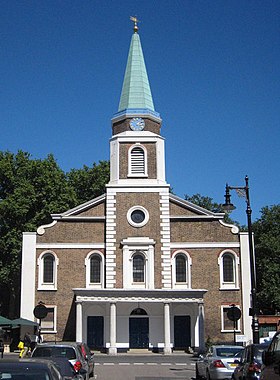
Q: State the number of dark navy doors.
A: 3